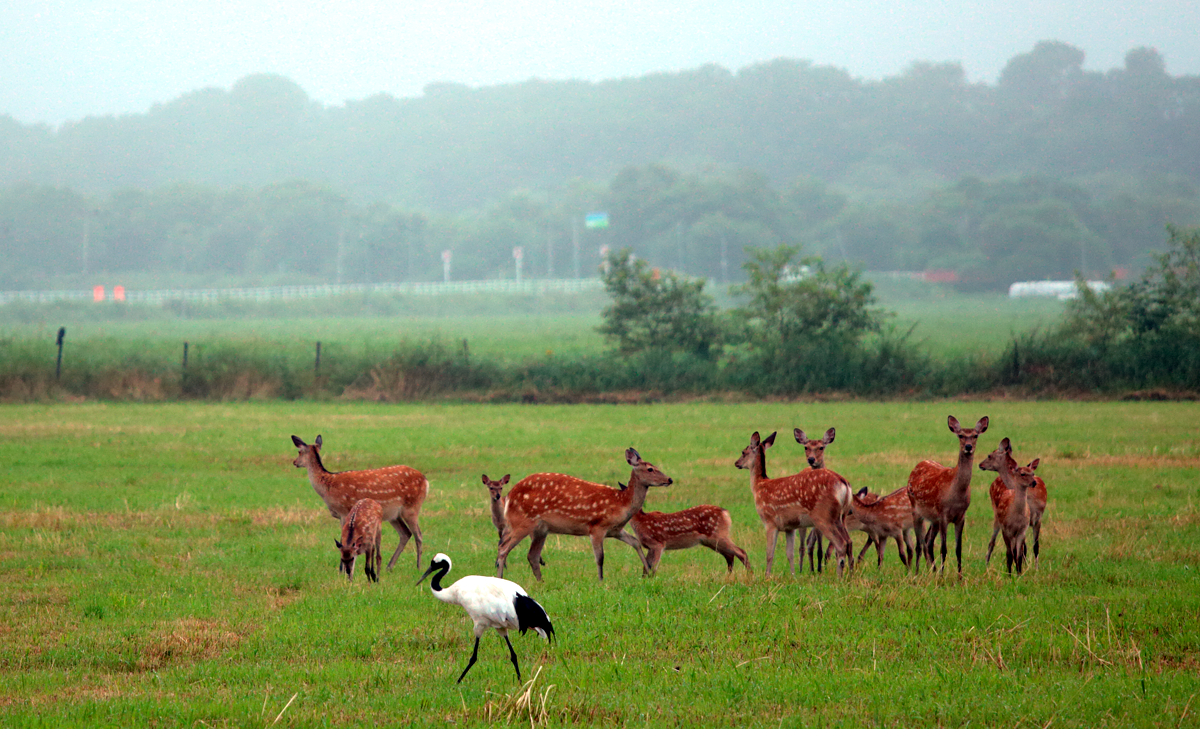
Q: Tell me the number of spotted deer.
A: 12